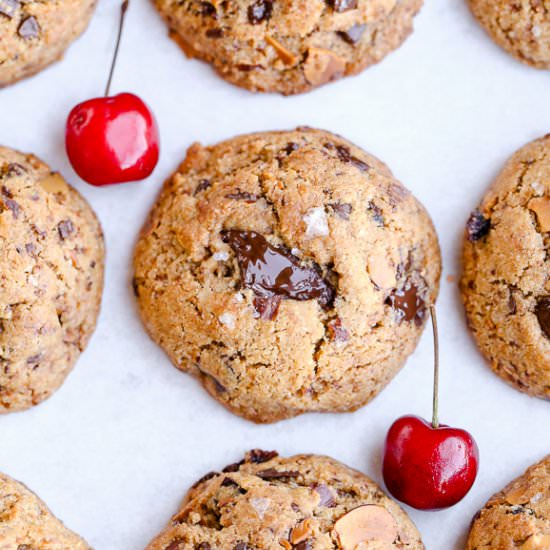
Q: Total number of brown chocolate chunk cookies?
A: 9